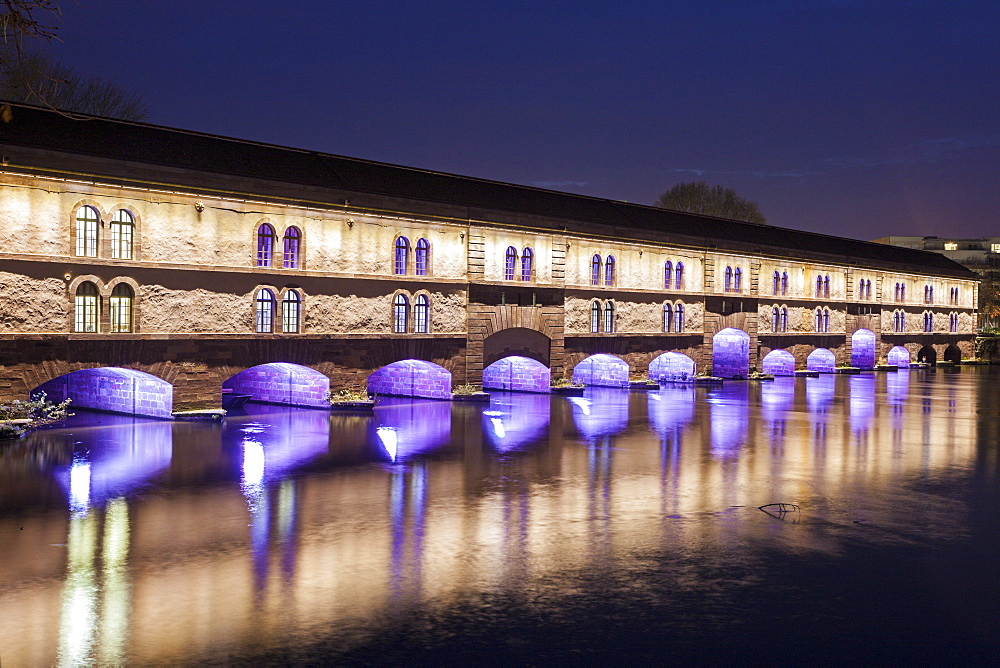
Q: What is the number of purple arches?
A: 11